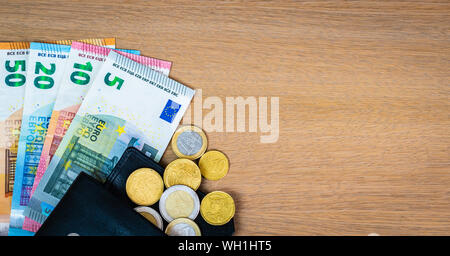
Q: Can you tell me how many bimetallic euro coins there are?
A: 4